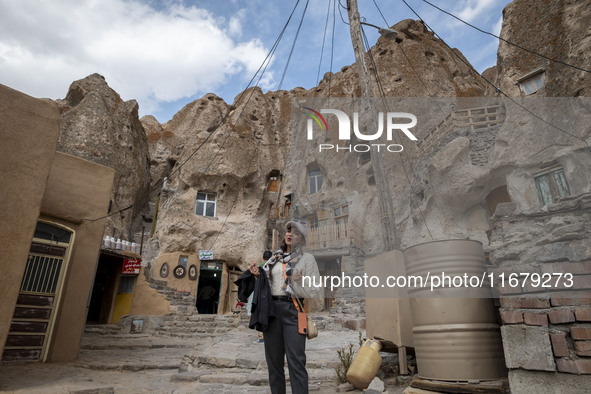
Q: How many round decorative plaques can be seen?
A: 3